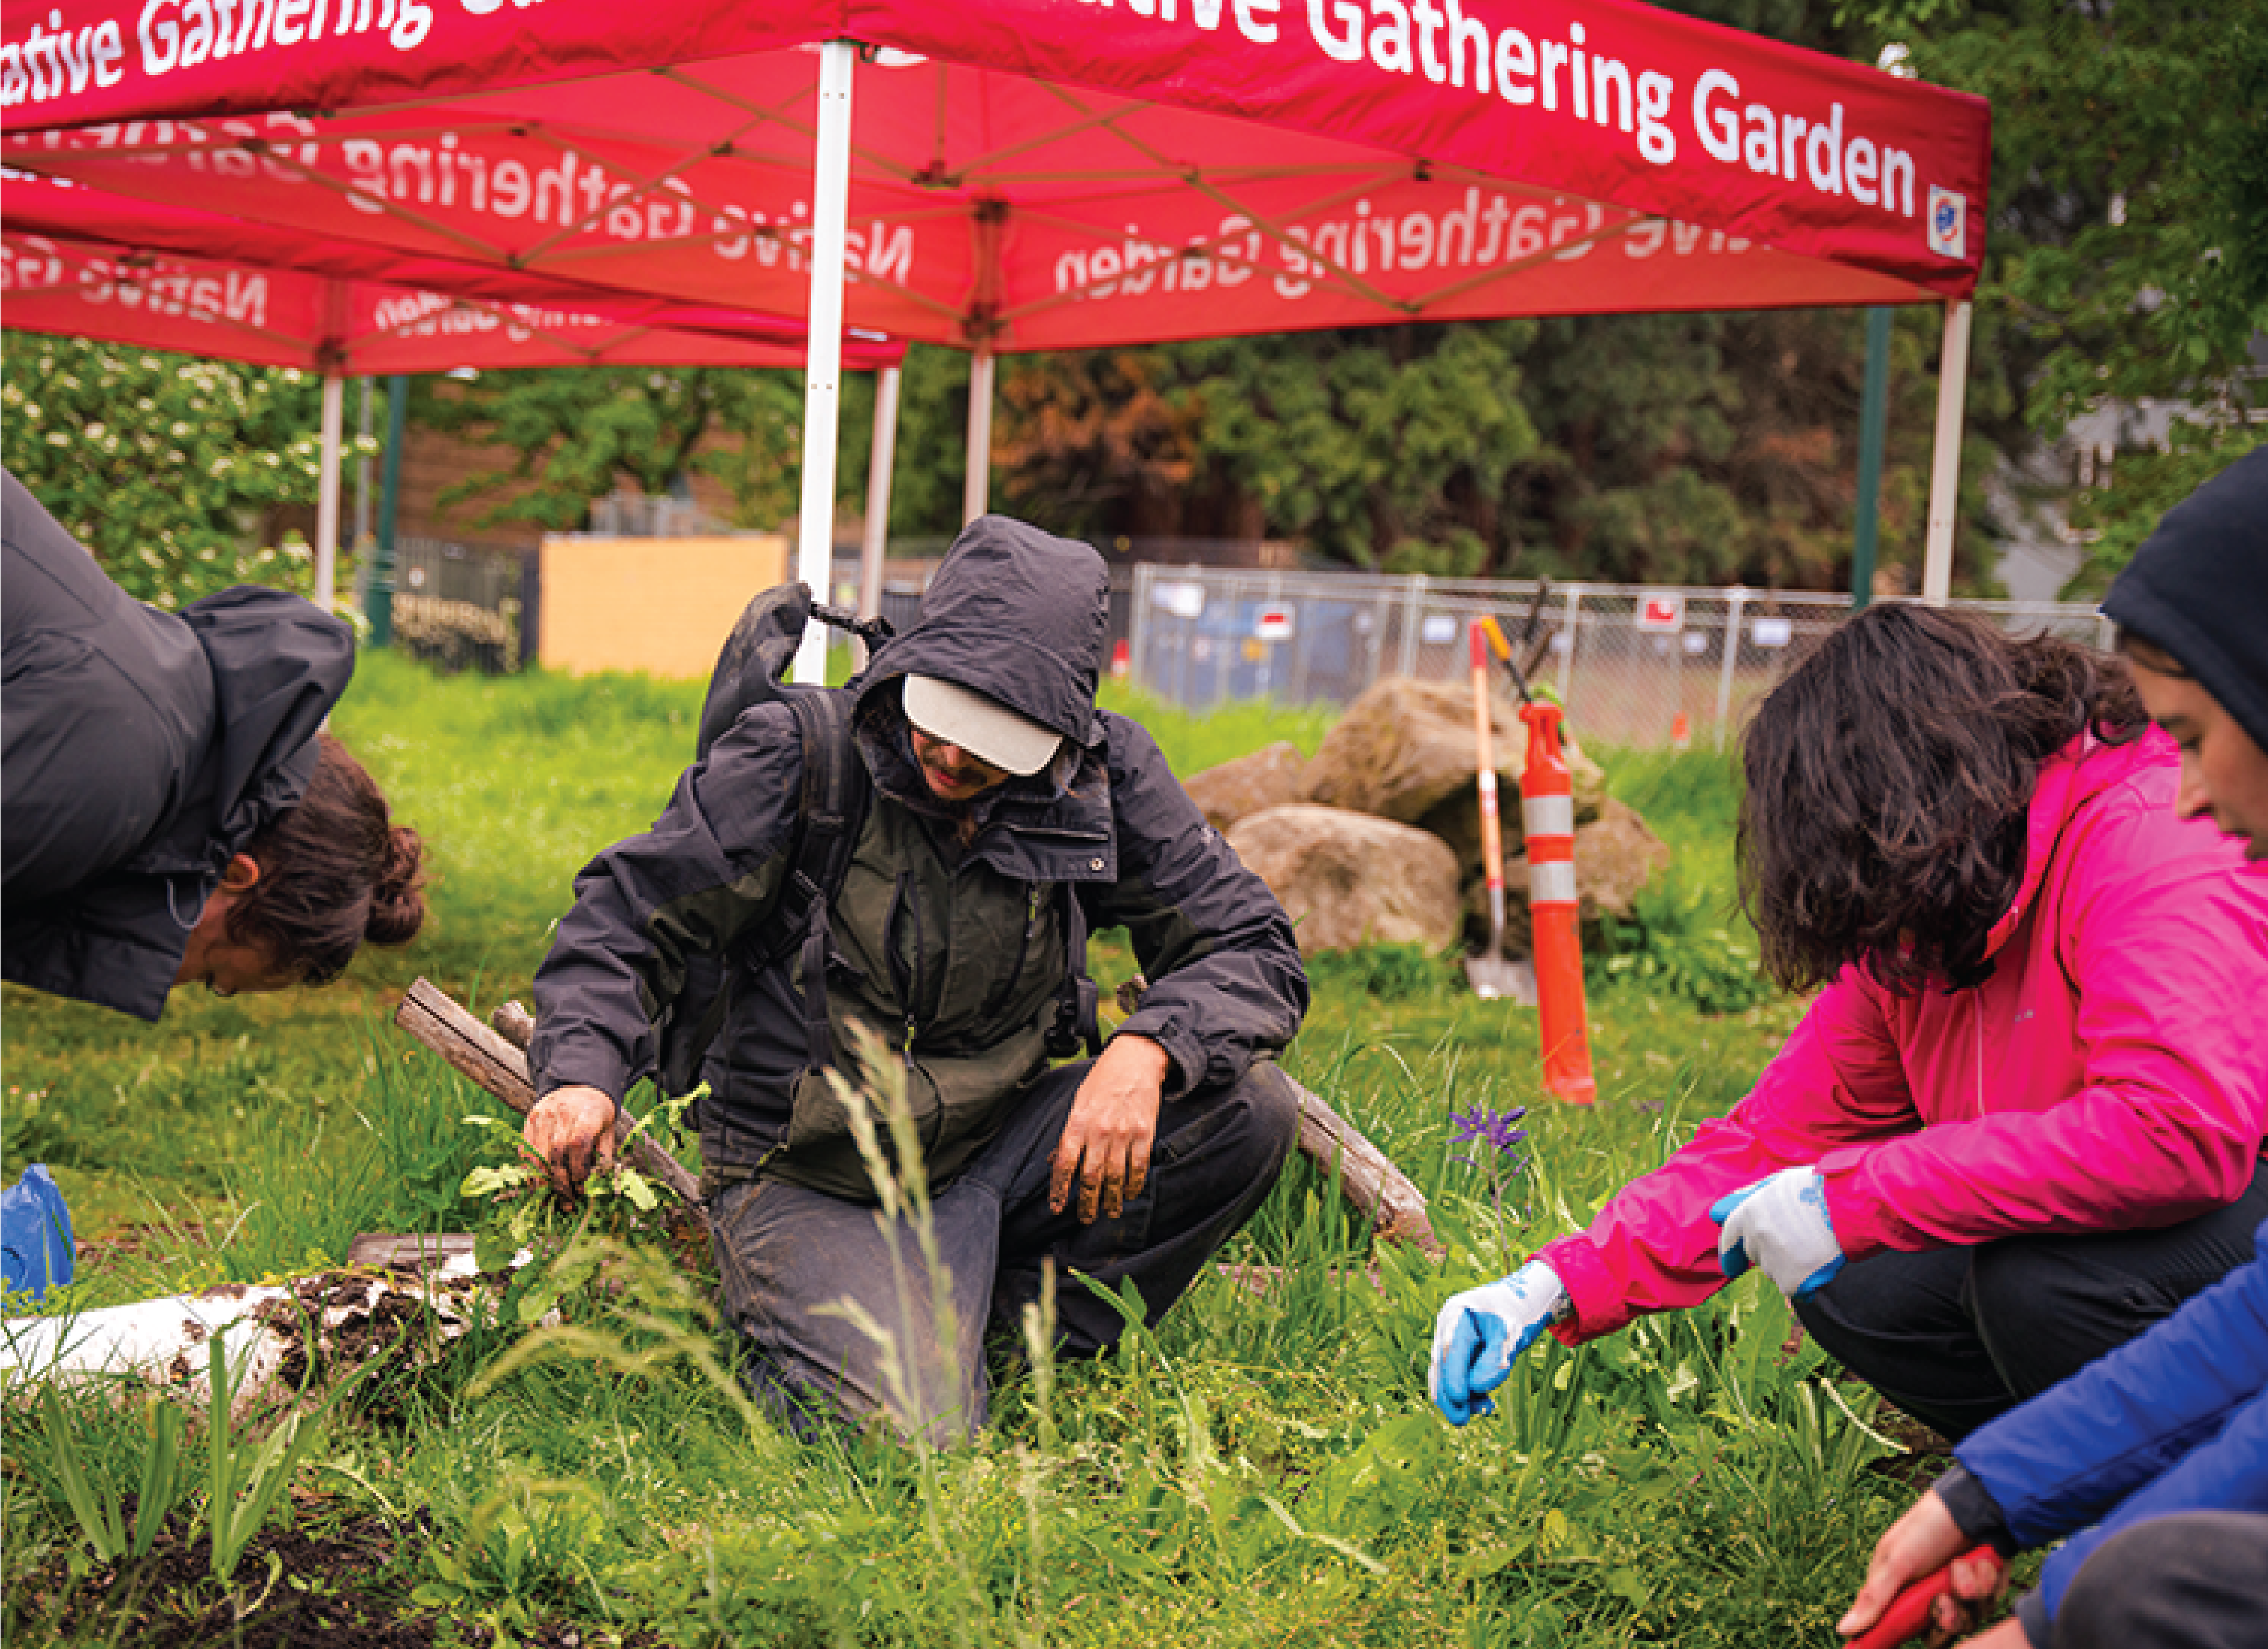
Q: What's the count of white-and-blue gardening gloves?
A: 2